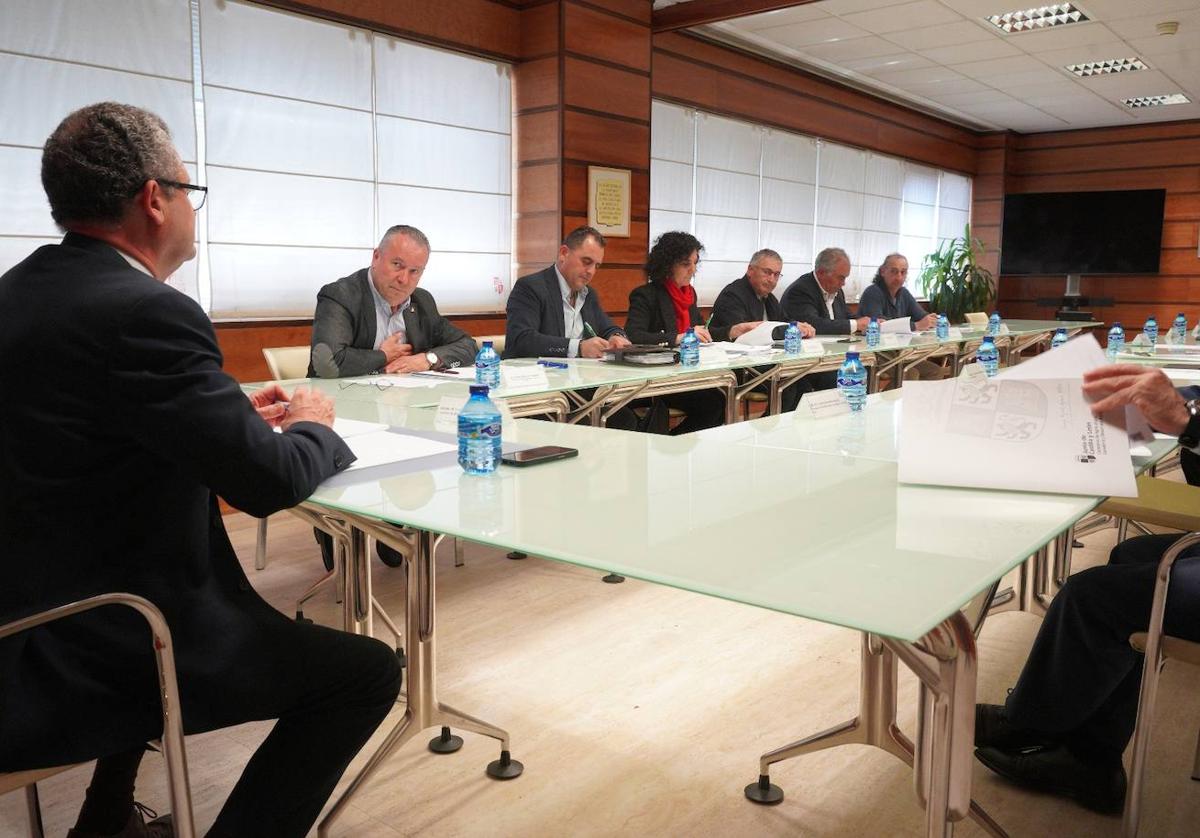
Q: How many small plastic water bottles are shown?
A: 13